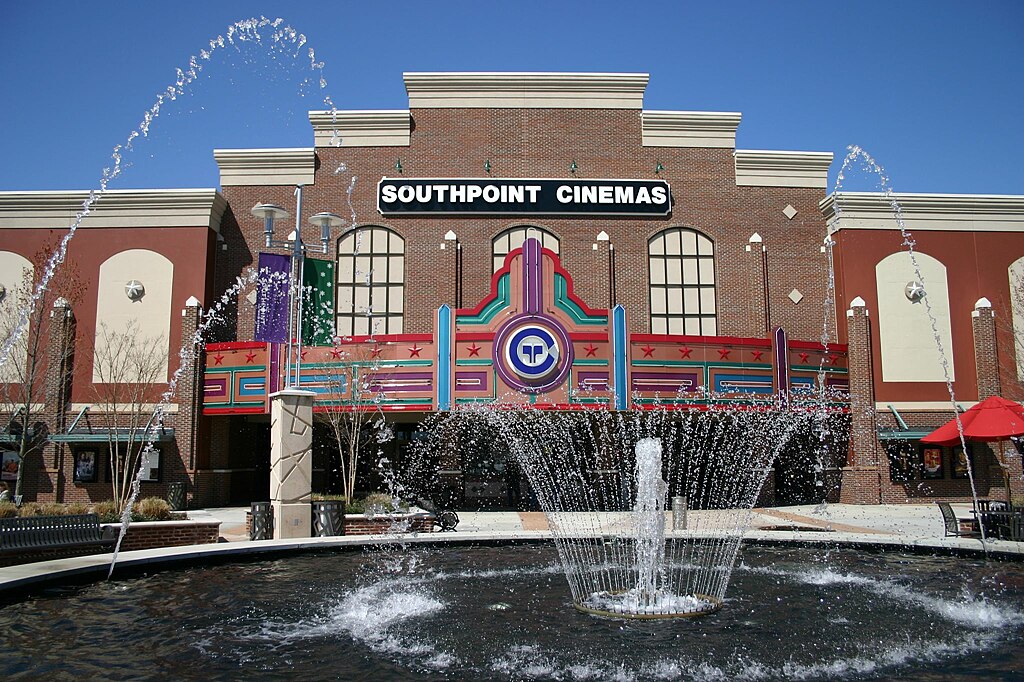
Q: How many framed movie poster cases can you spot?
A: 7